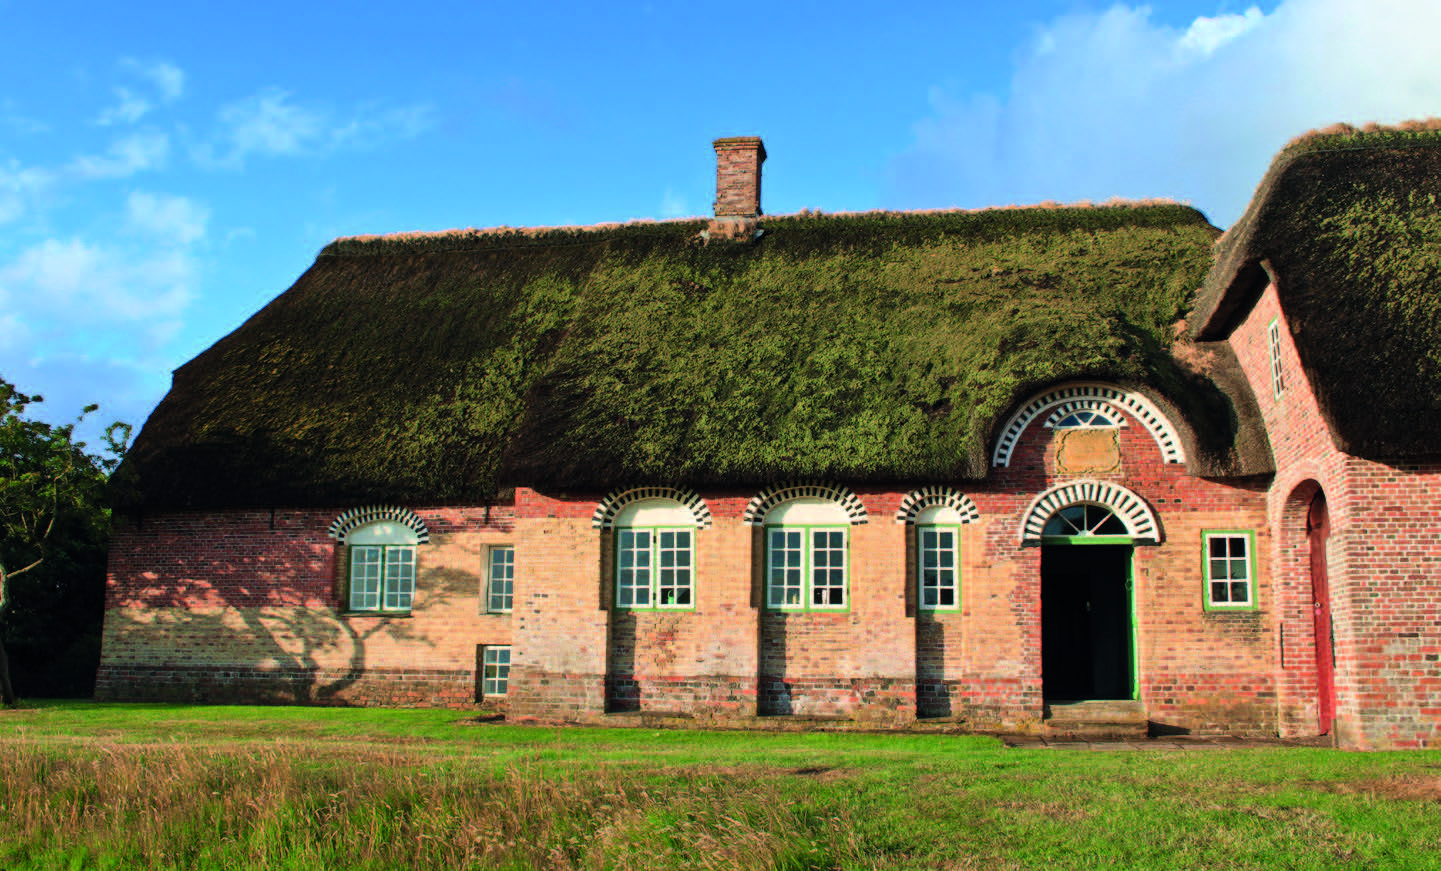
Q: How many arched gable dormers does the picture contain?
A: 1